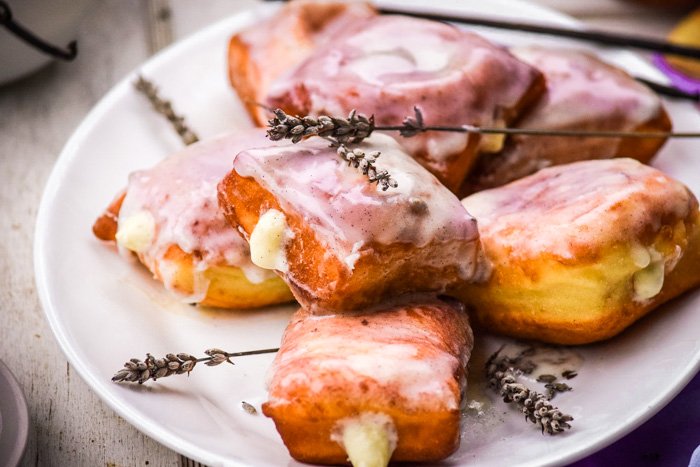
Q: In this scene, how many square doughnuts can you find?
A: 7